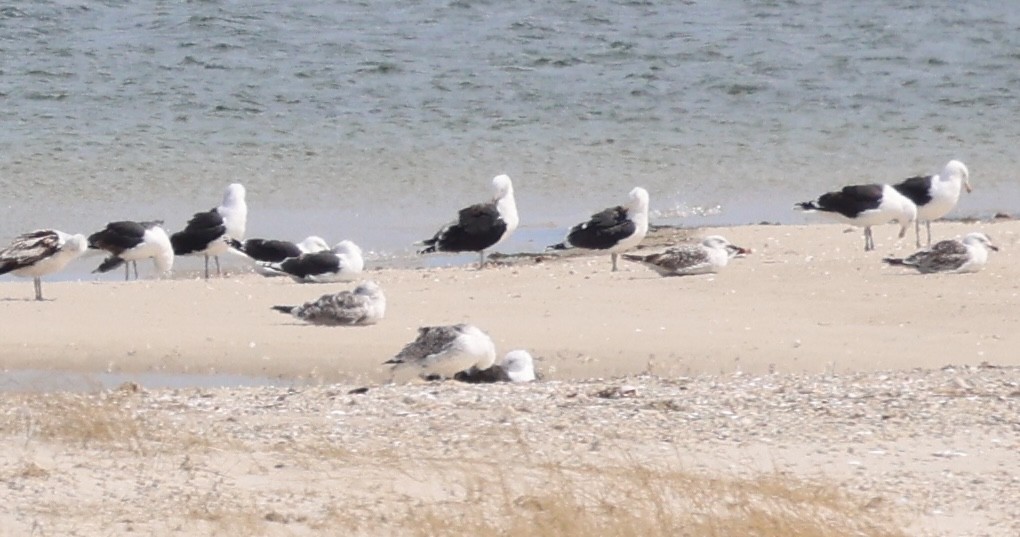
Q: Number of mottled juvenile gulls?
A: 5